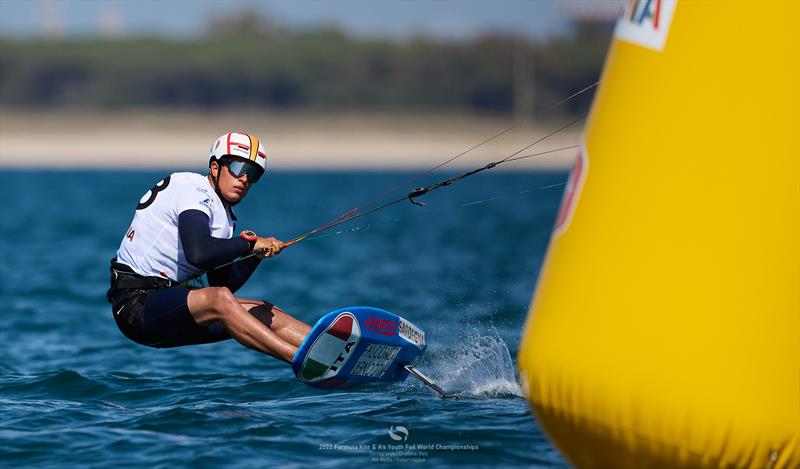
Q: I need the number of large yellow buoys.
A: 1